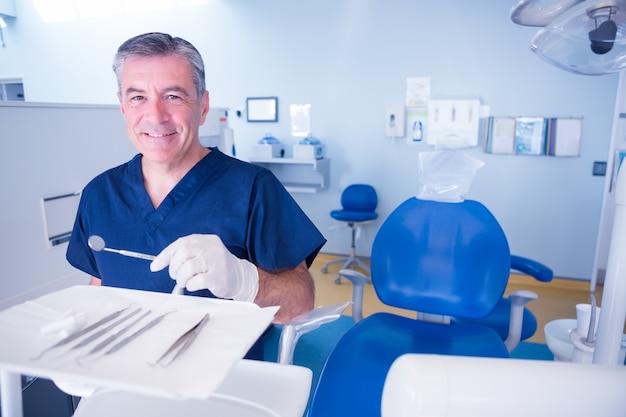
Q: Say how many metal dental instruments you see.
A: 6